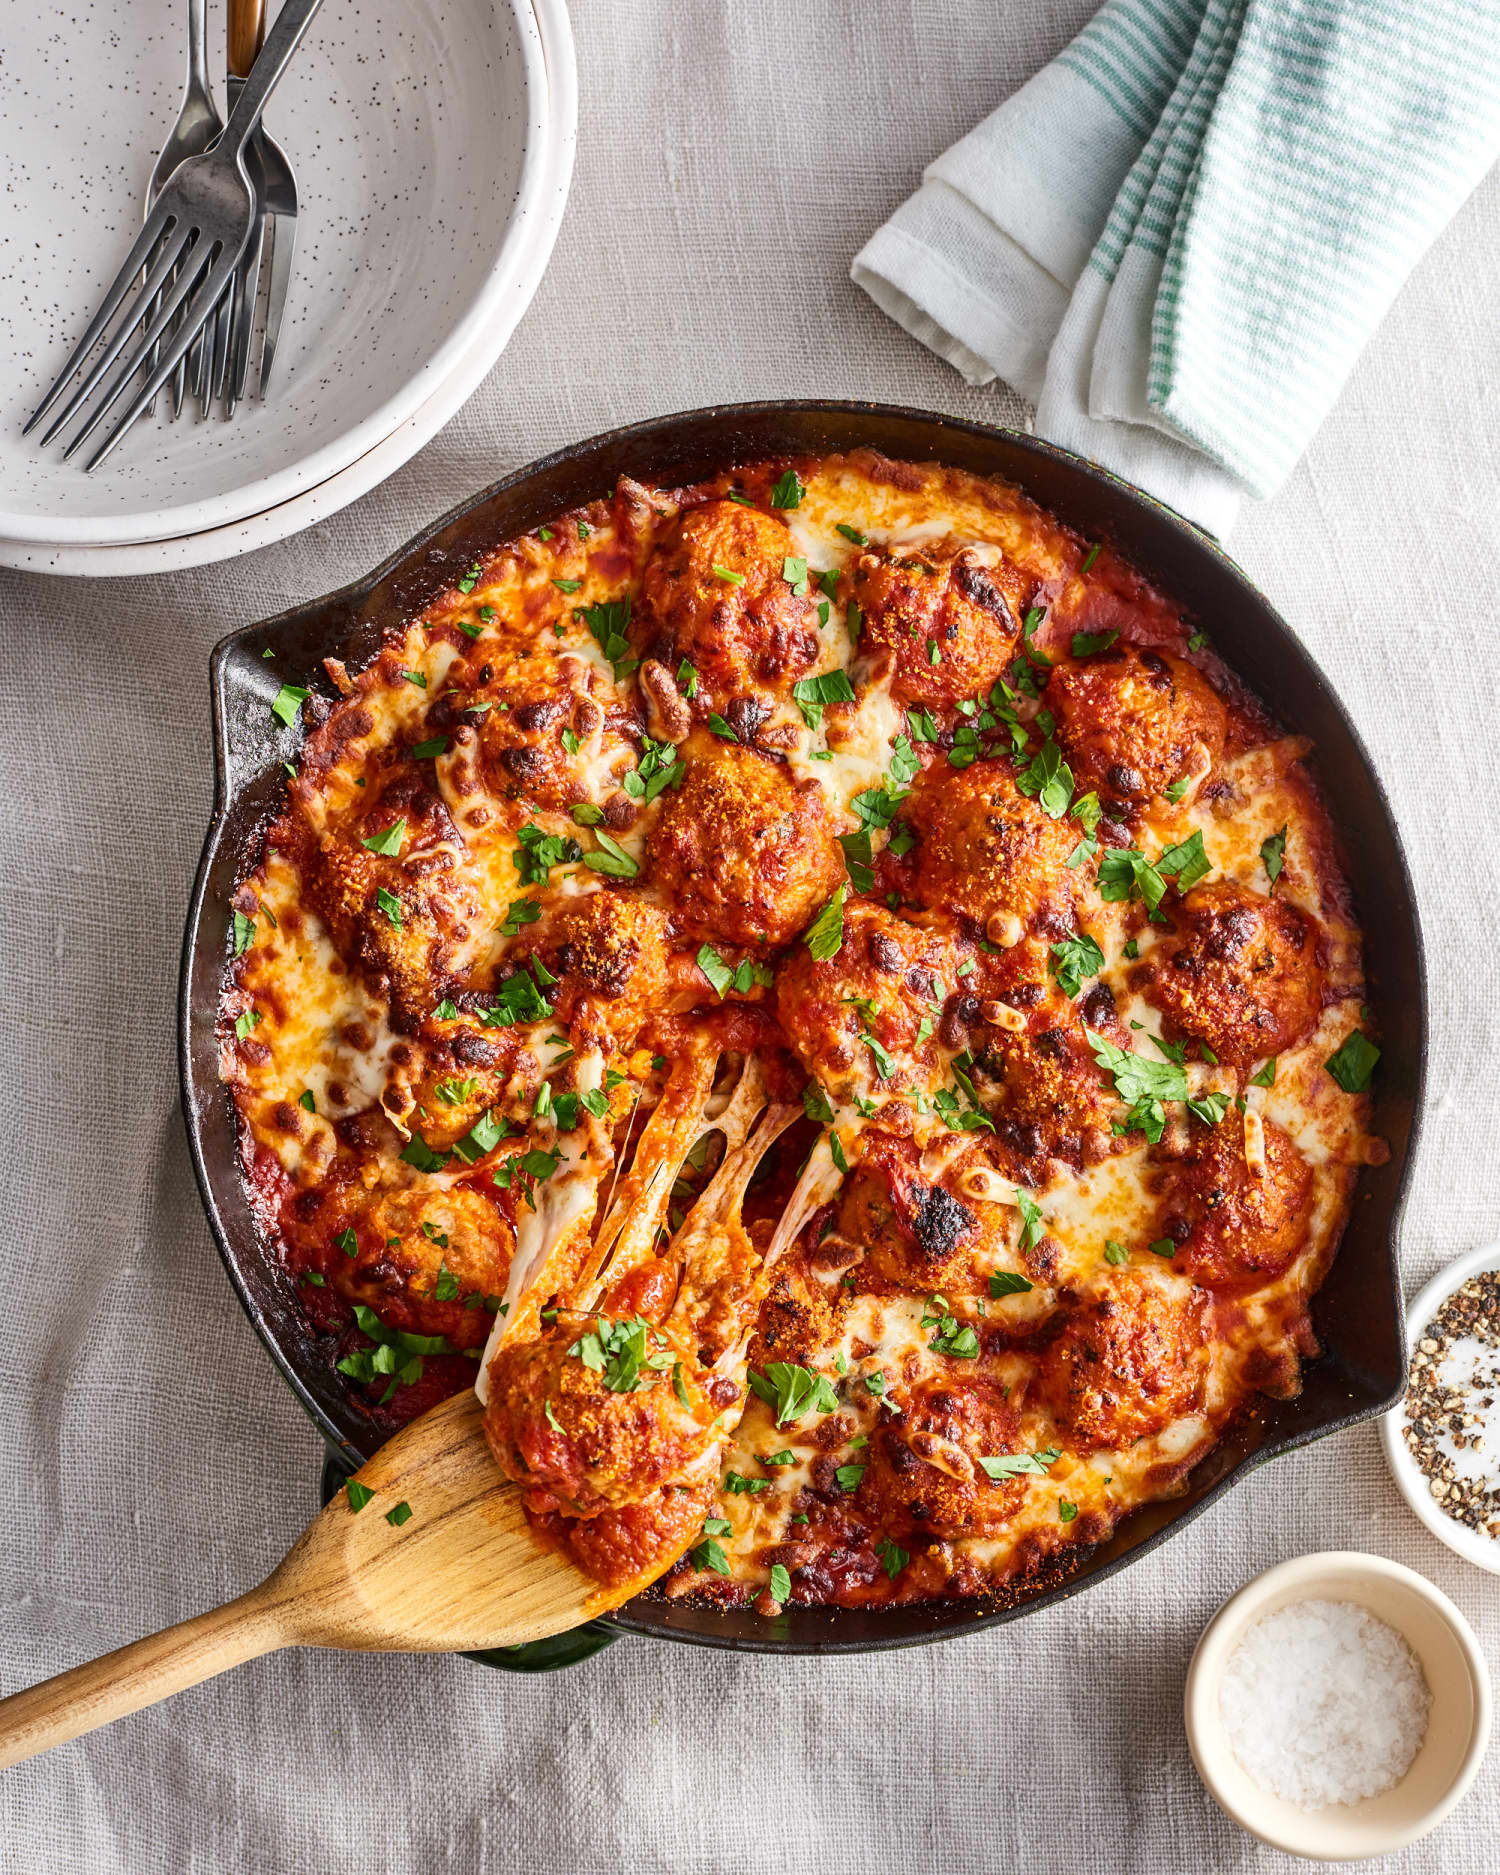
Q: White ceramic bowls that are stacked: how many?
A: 2